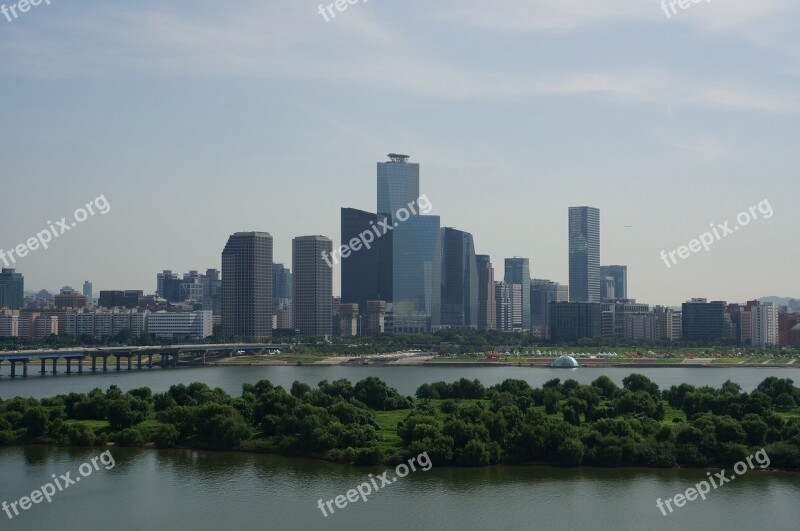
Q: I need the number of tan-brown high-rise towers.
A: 2